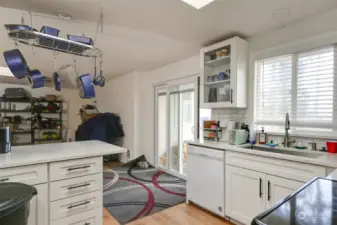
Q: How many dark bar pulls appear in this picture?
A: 8